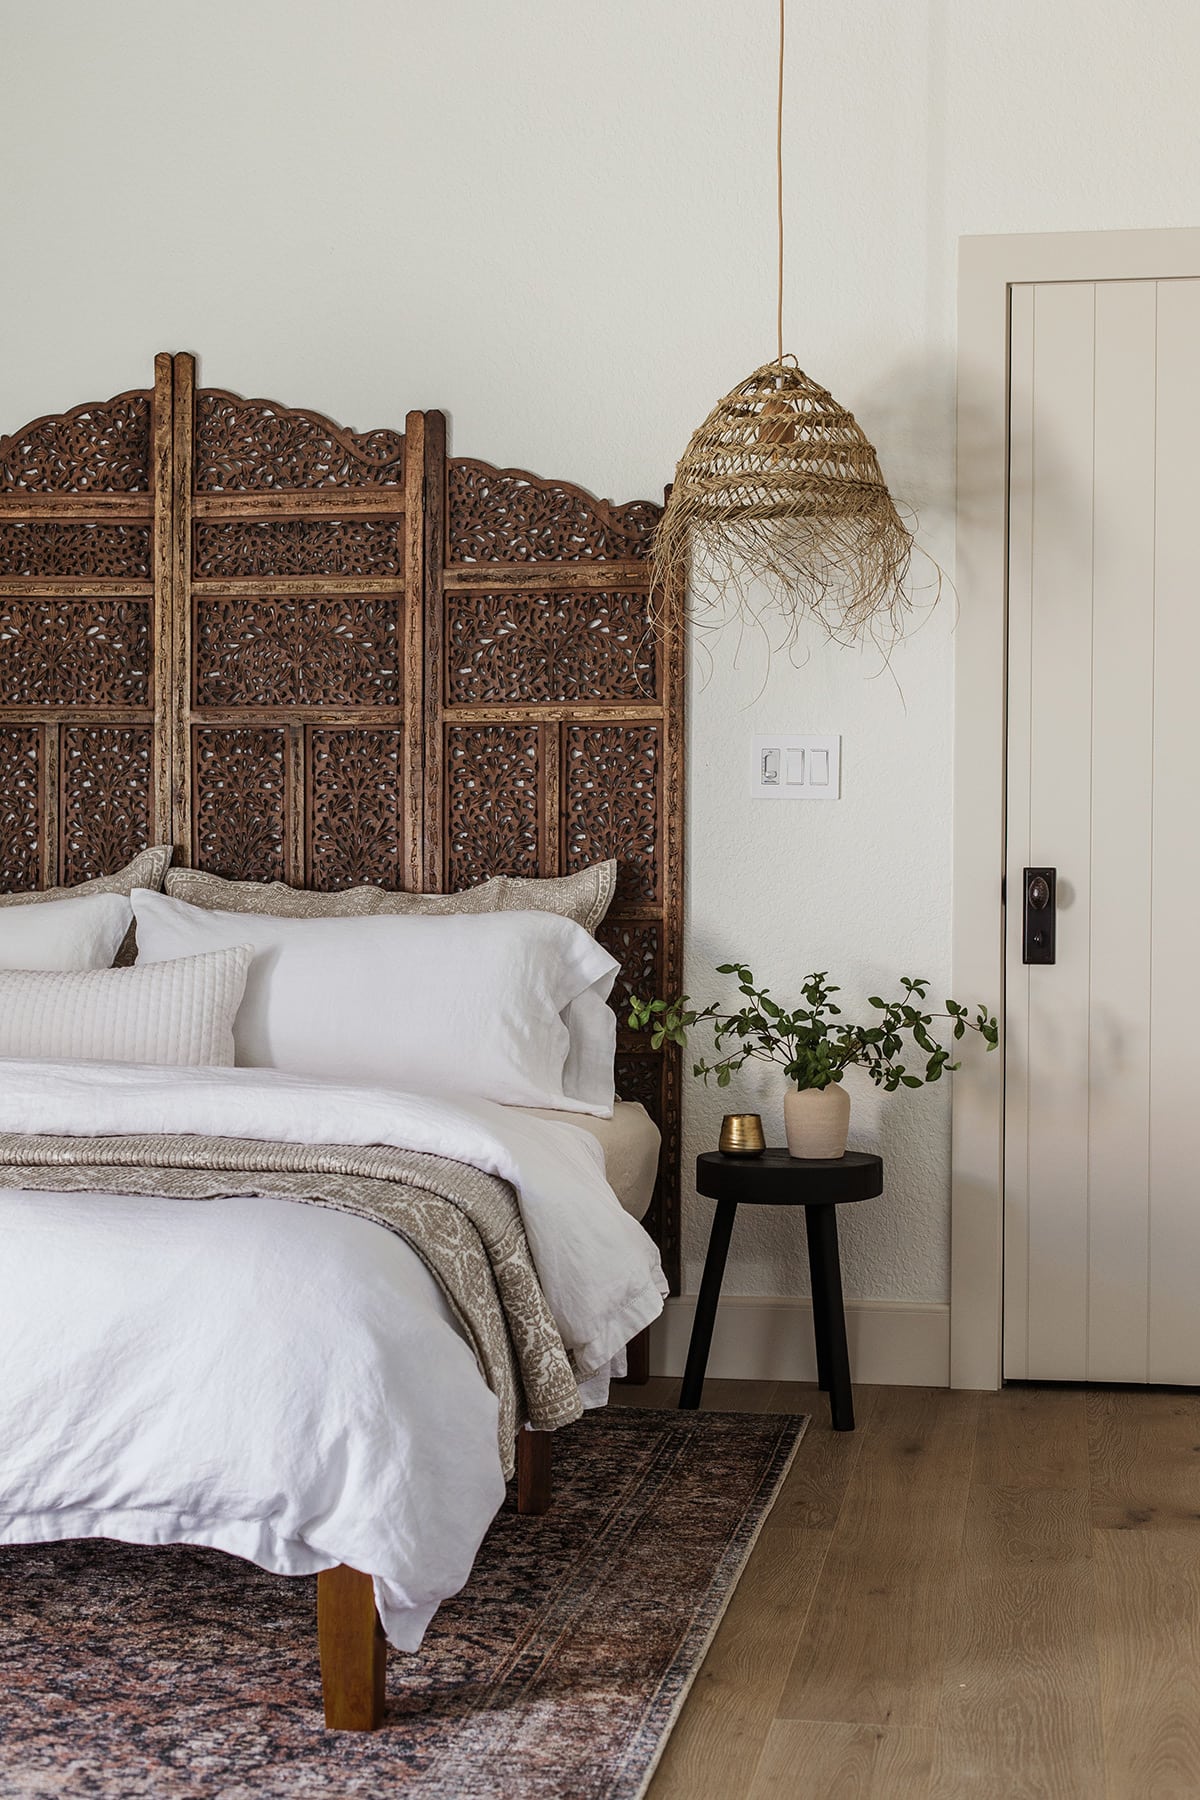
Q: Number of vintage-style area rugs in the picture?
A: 1